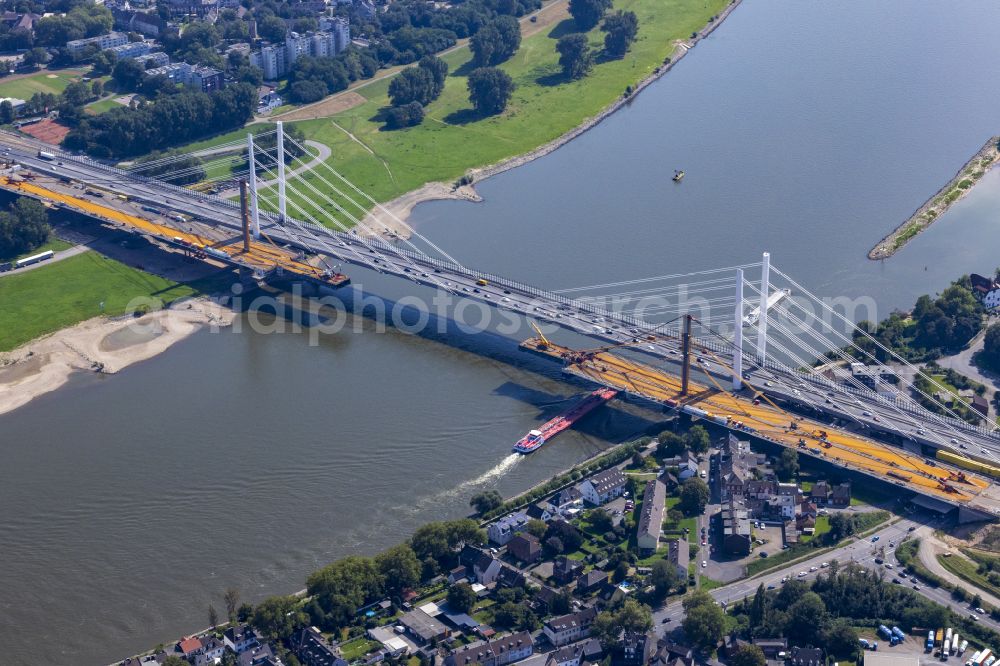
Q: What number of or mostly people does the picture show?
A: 0